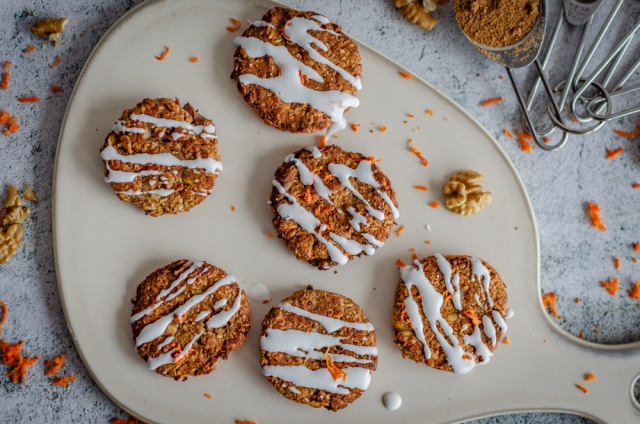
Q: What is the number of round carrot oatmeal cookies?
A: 6